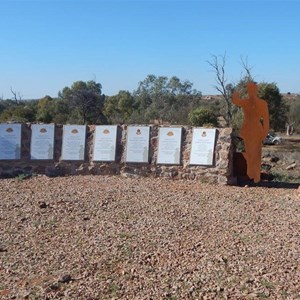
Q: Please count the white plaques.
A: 7